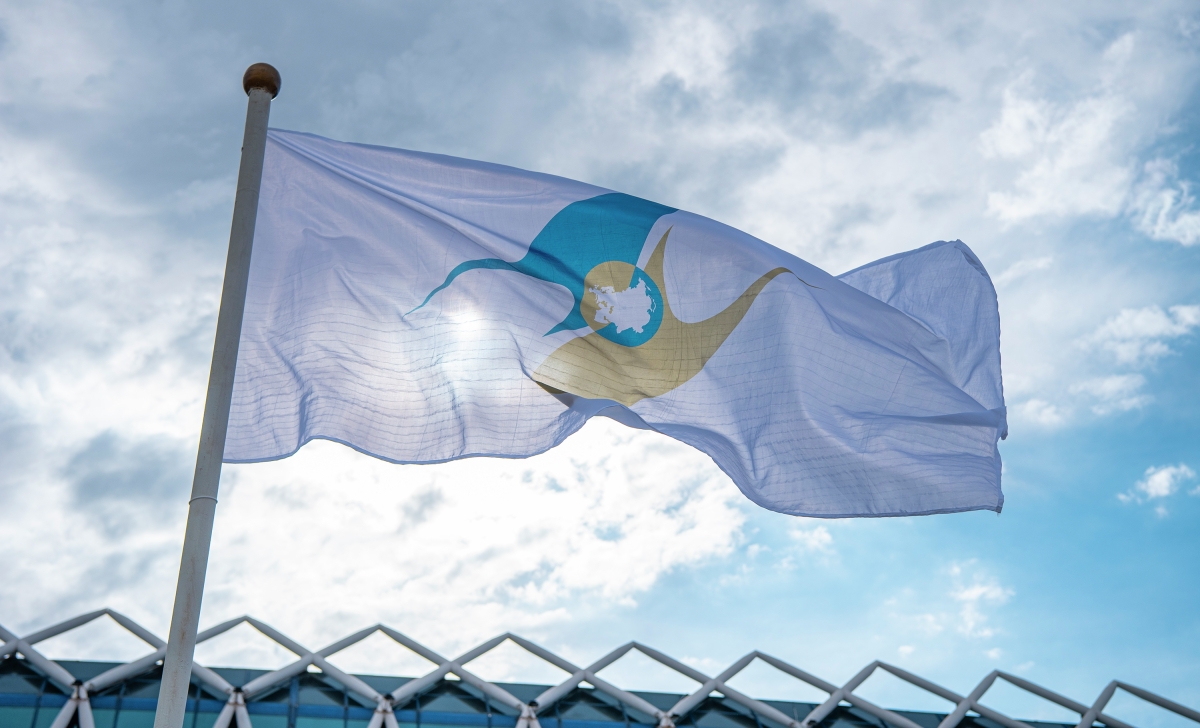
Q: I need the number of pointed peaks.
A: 9